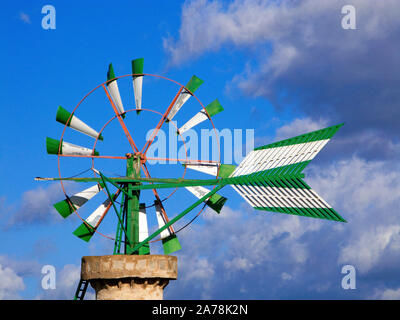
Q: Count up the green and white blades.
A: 12